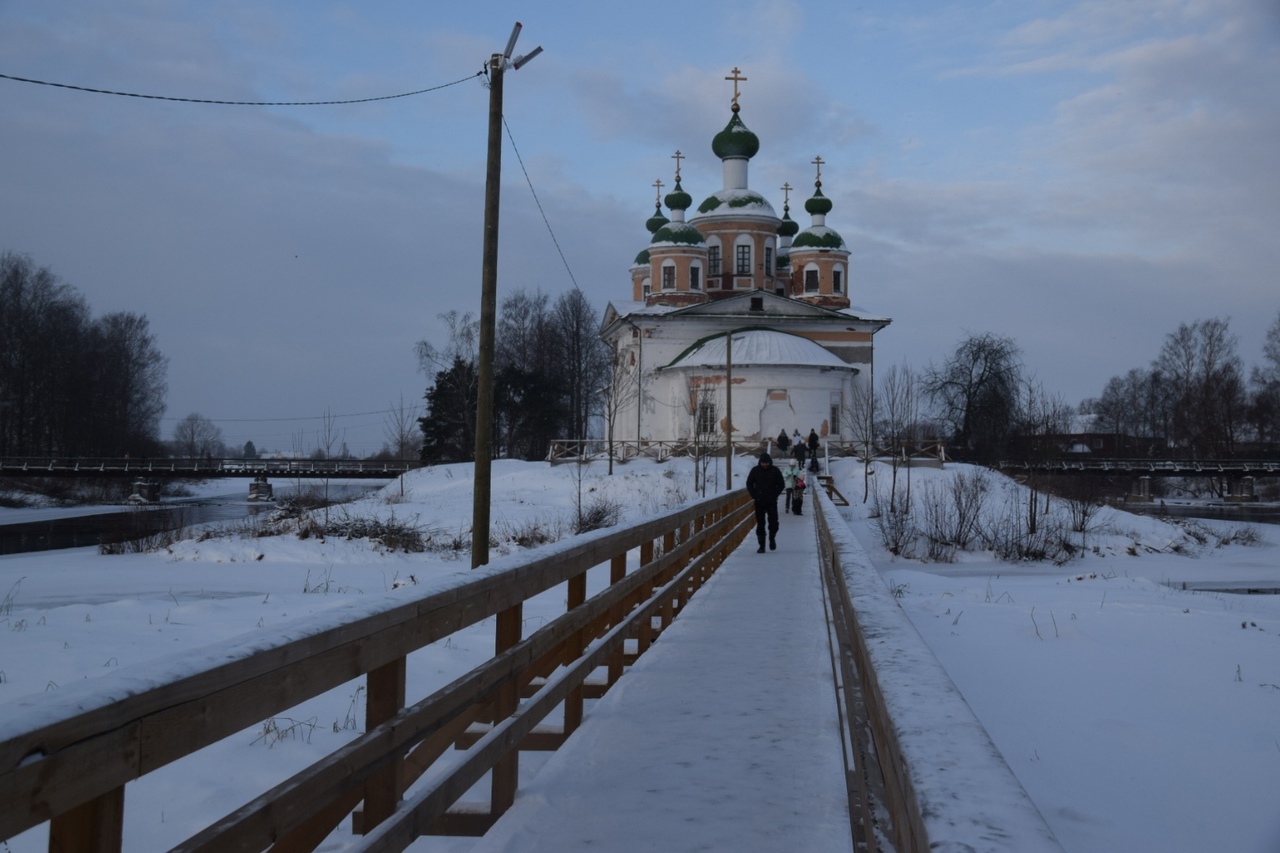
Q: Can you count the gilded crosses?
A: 5